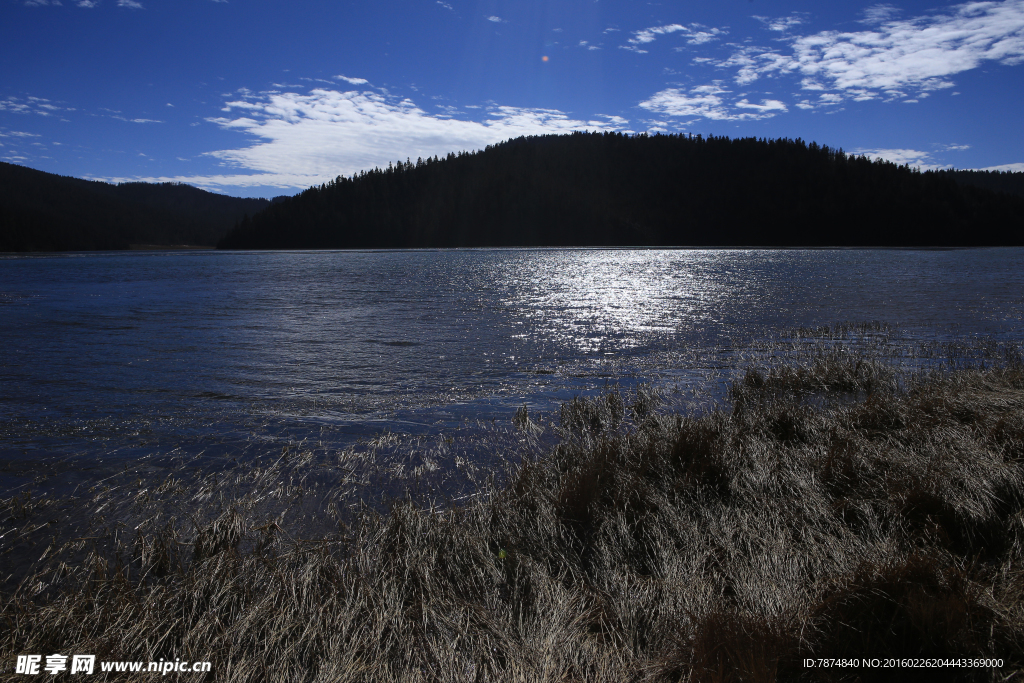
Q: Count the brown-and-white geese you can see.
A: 0